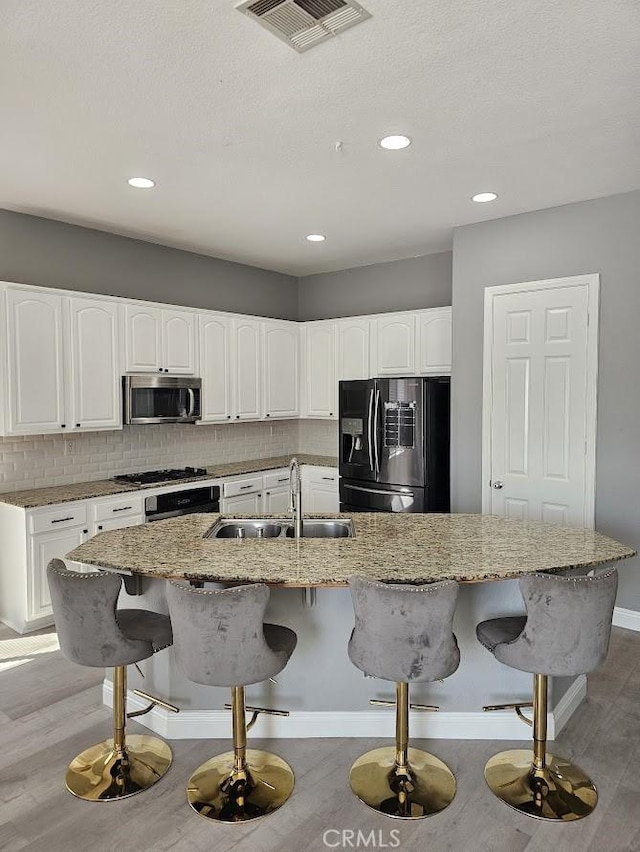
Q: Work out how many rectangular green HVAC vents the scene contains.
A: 0